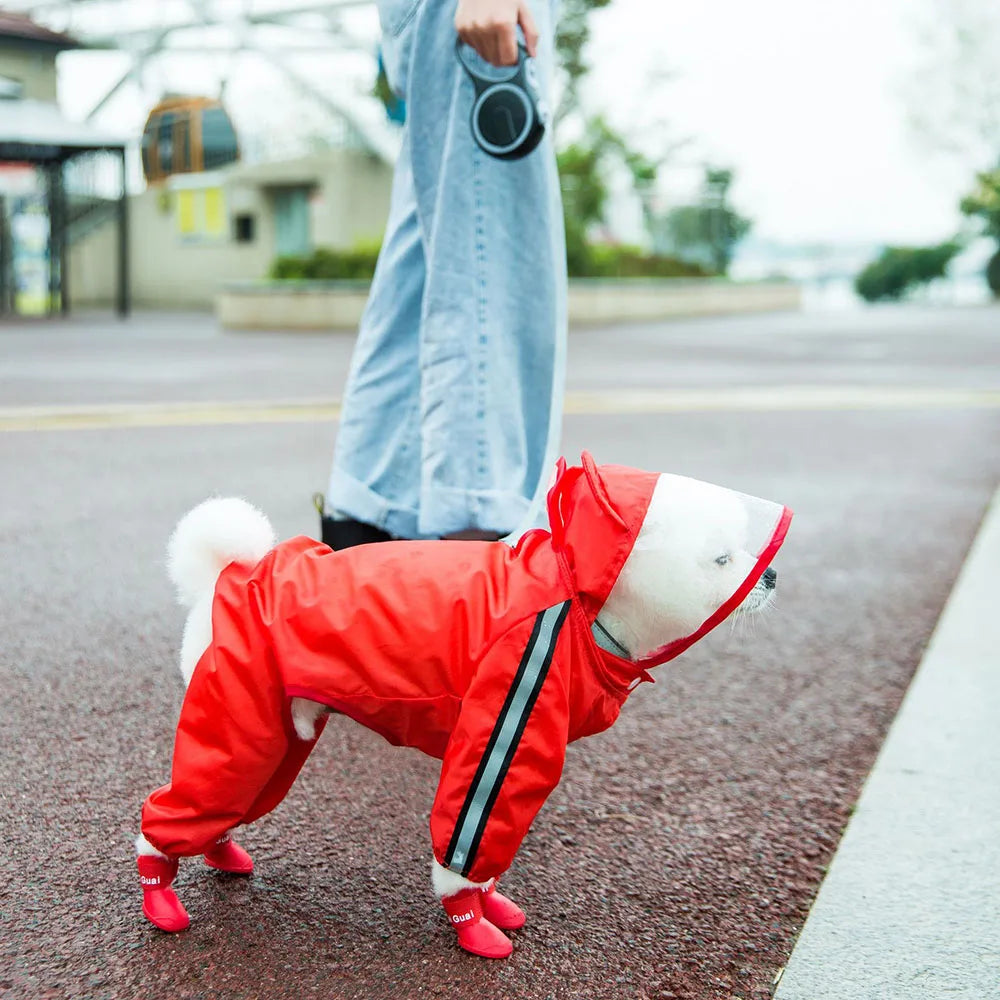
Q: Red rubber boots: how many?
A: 4